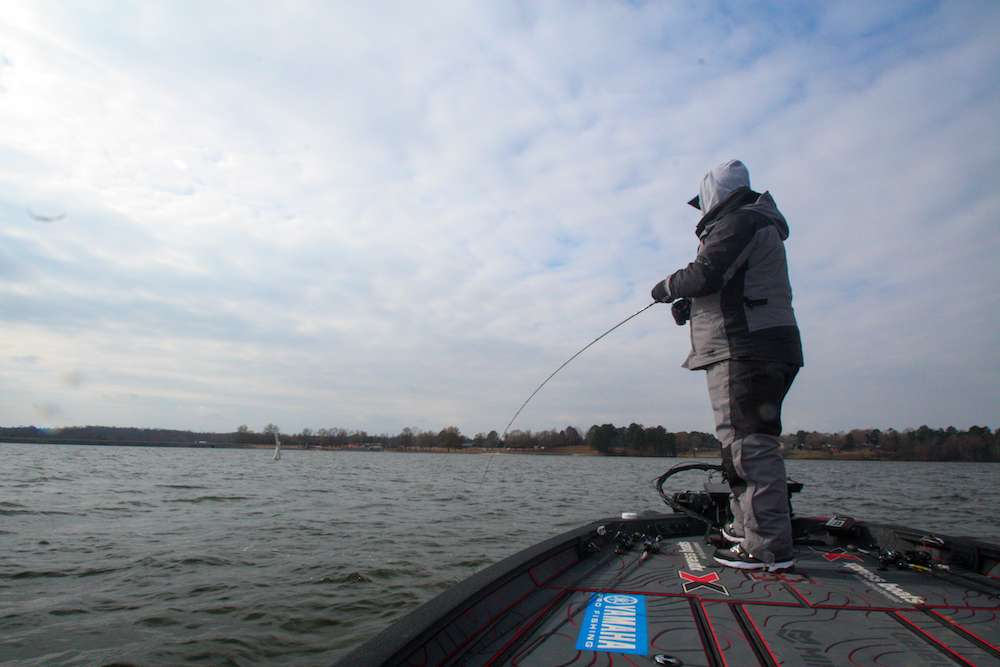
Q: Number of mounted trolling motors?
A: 1